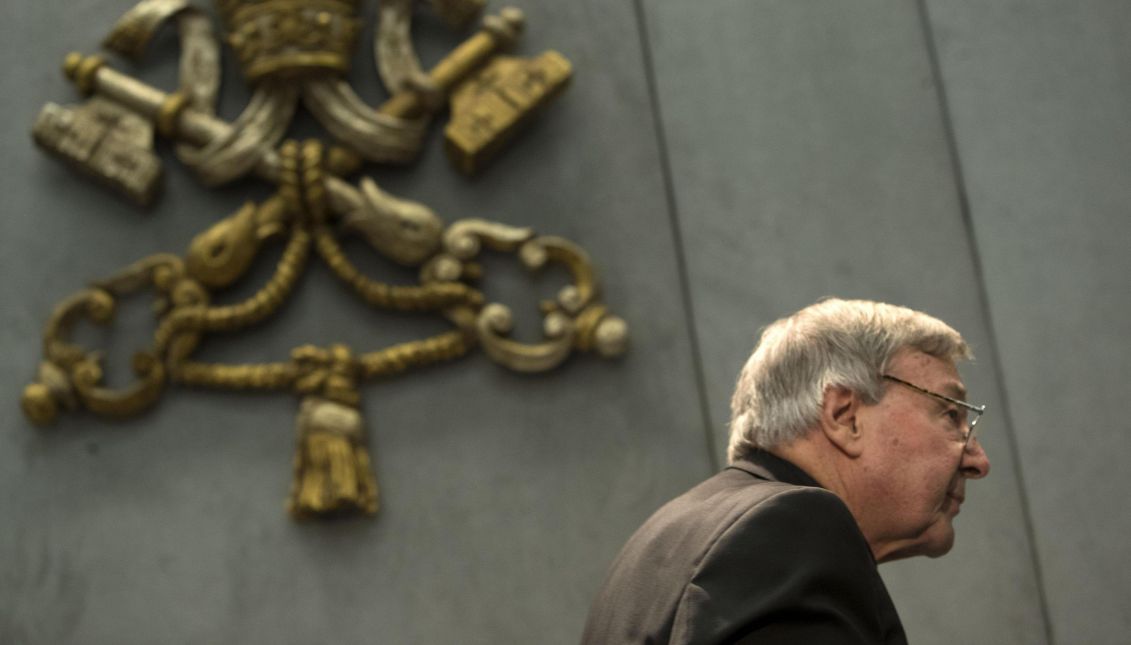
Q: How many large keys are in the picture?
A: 2